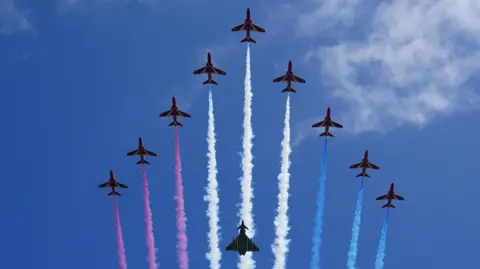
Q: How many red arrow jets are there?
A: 9